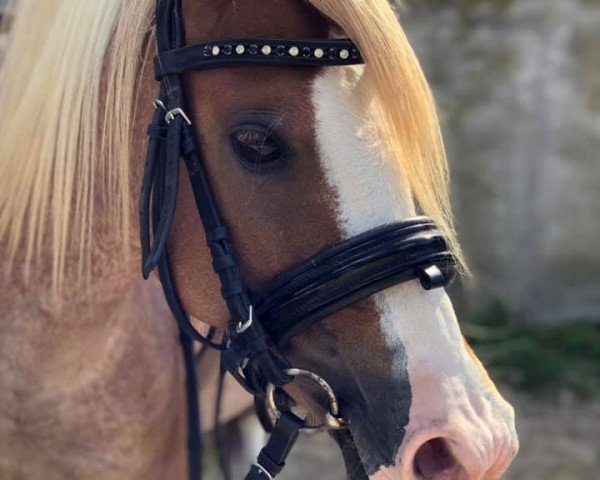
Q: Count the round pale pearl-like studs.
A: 6